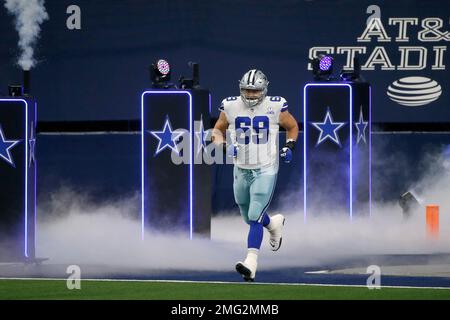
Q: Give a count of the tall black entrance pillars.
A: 3